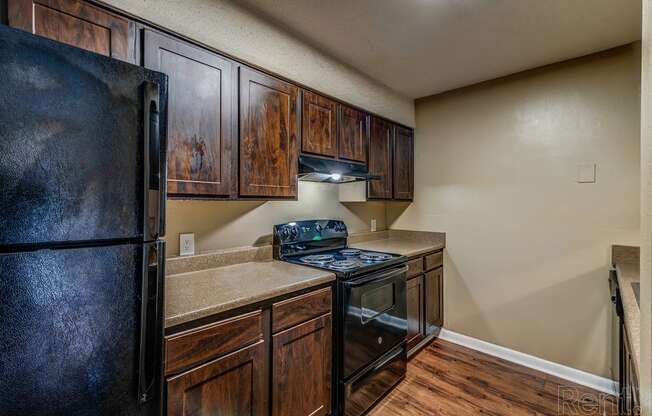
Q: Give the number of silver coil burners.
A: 4